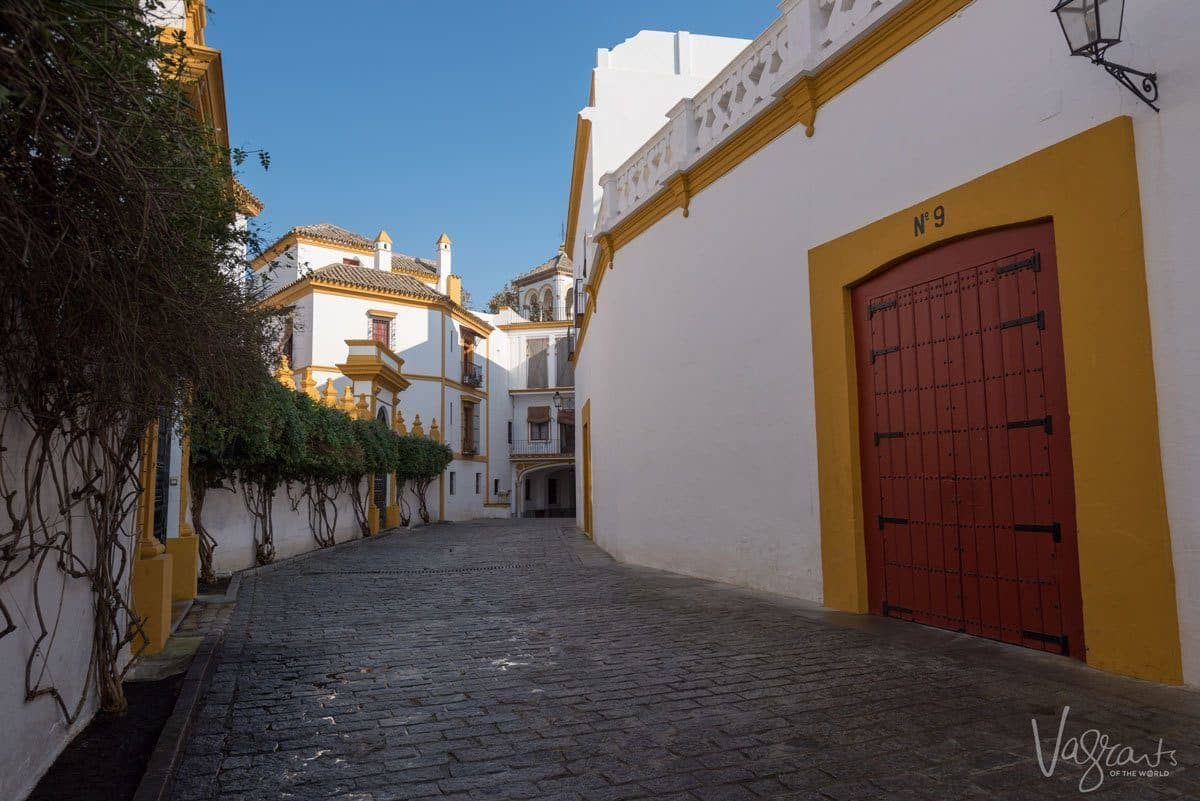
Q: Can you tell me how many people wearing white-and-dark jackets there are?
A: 0